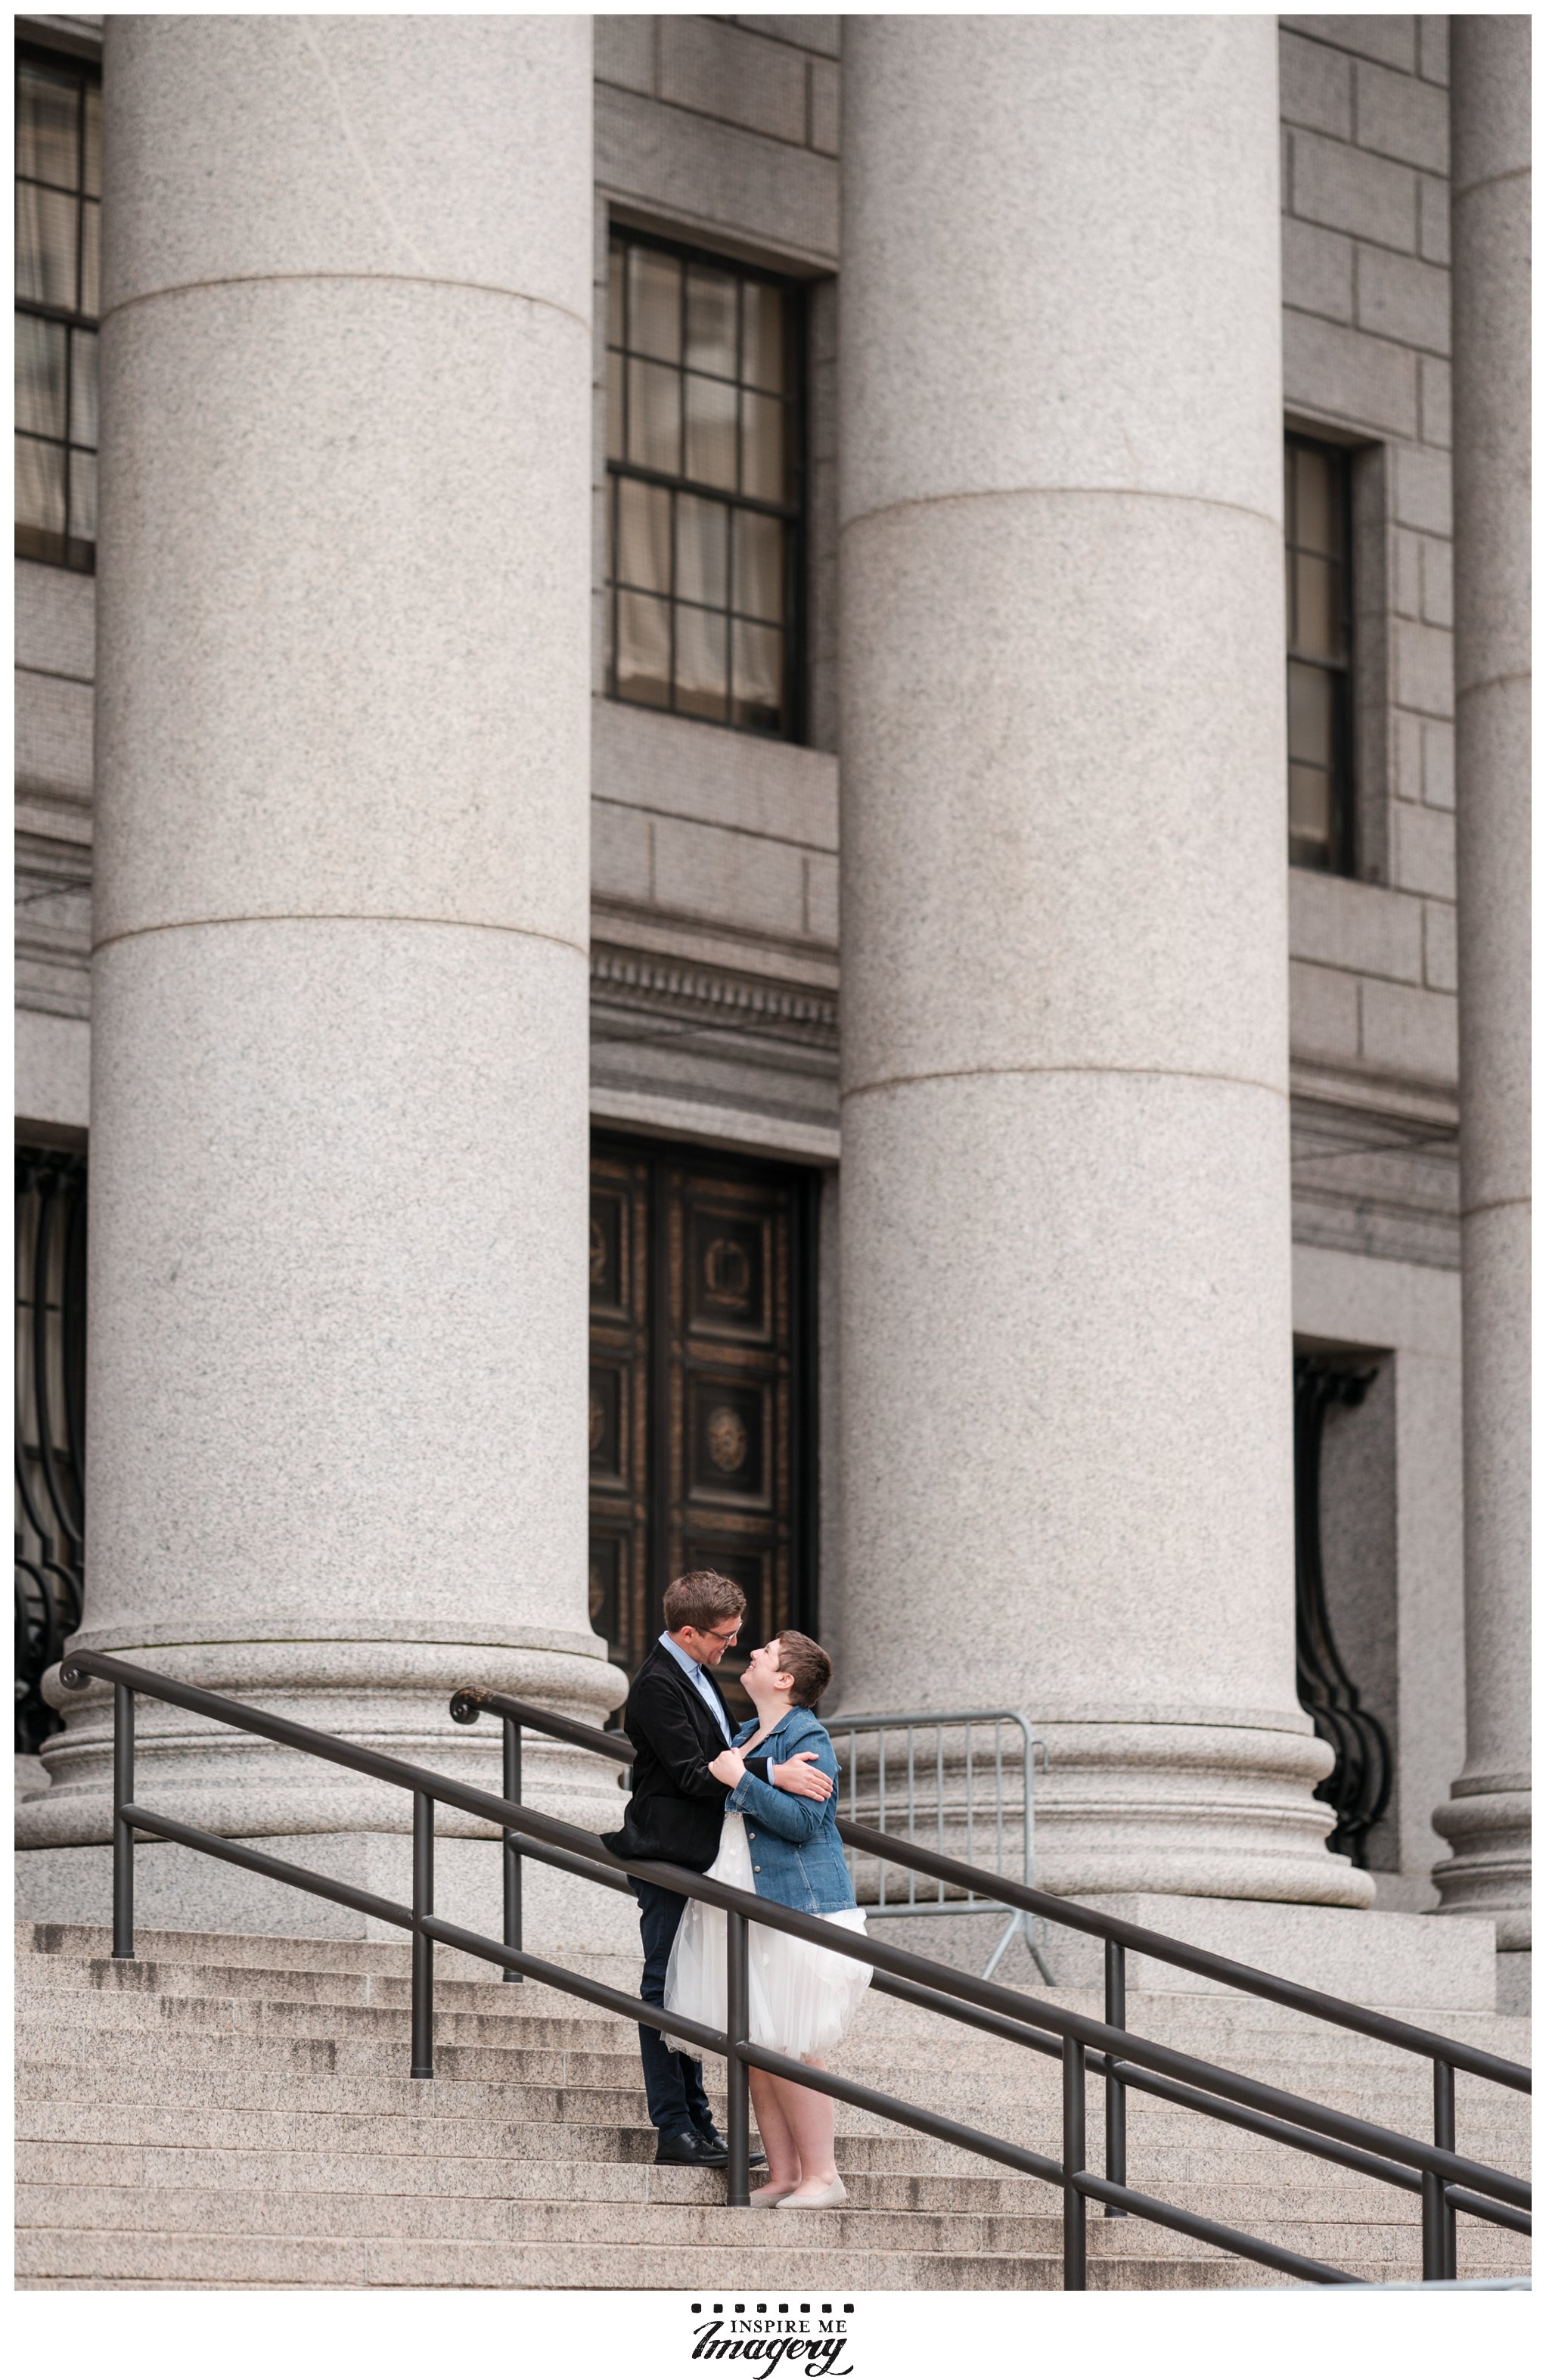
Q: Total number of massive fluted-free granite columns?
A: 3